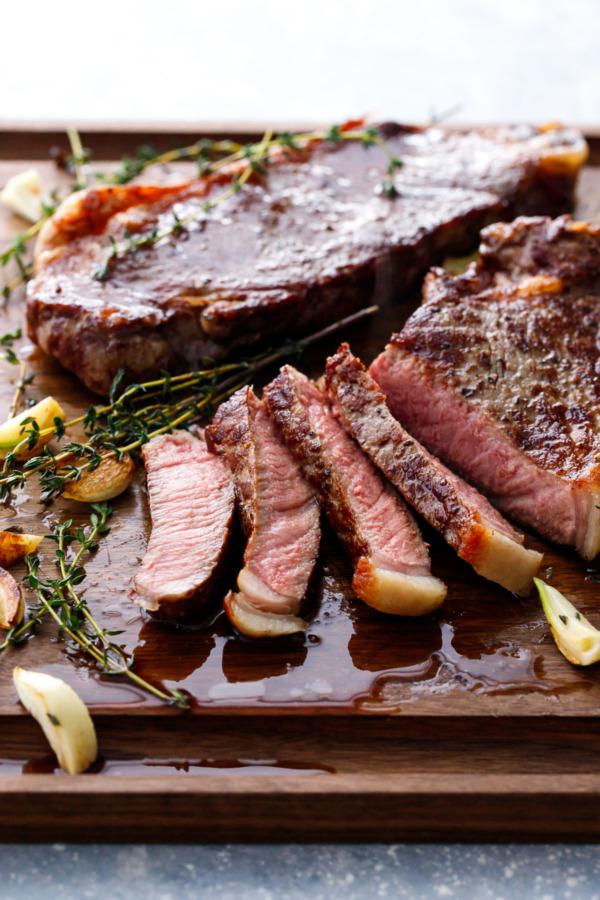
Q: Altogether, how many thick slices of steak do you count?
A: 4